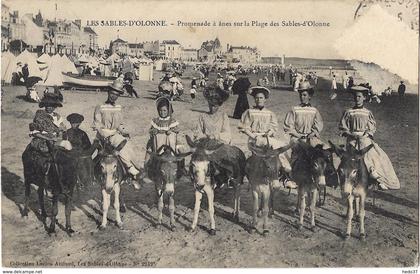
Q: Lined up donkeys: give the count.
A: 7